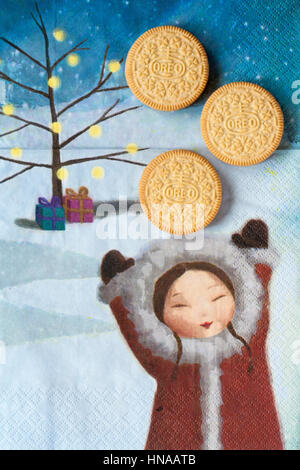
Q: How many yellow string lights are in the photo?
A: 11